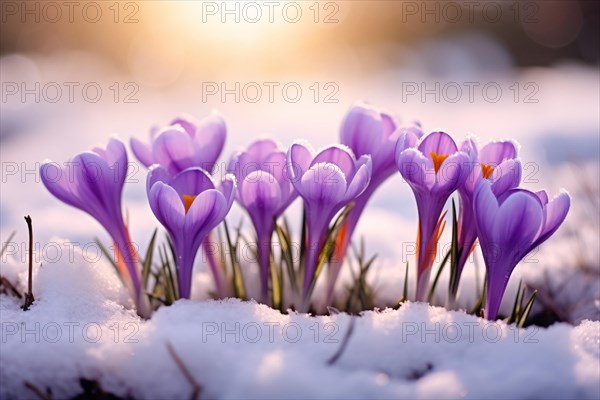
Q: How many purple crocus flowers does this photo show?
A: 9